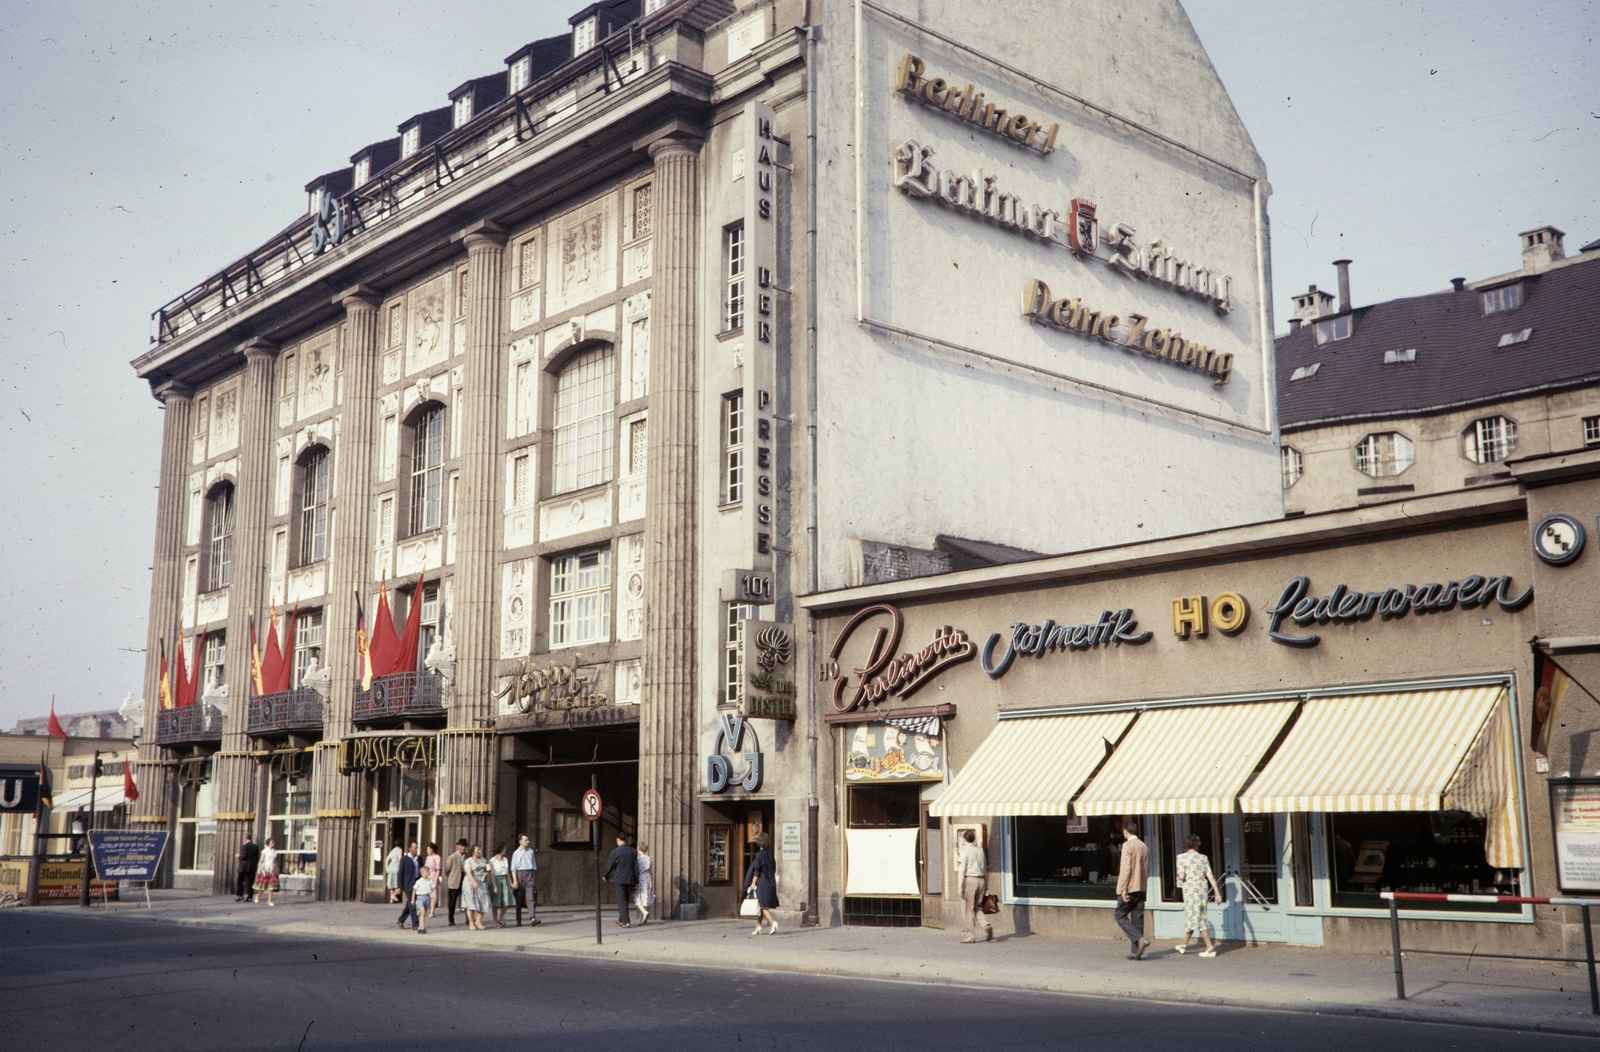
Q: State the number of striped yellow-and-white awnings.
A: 3